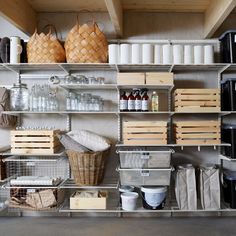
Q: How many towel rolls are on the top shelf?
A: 10